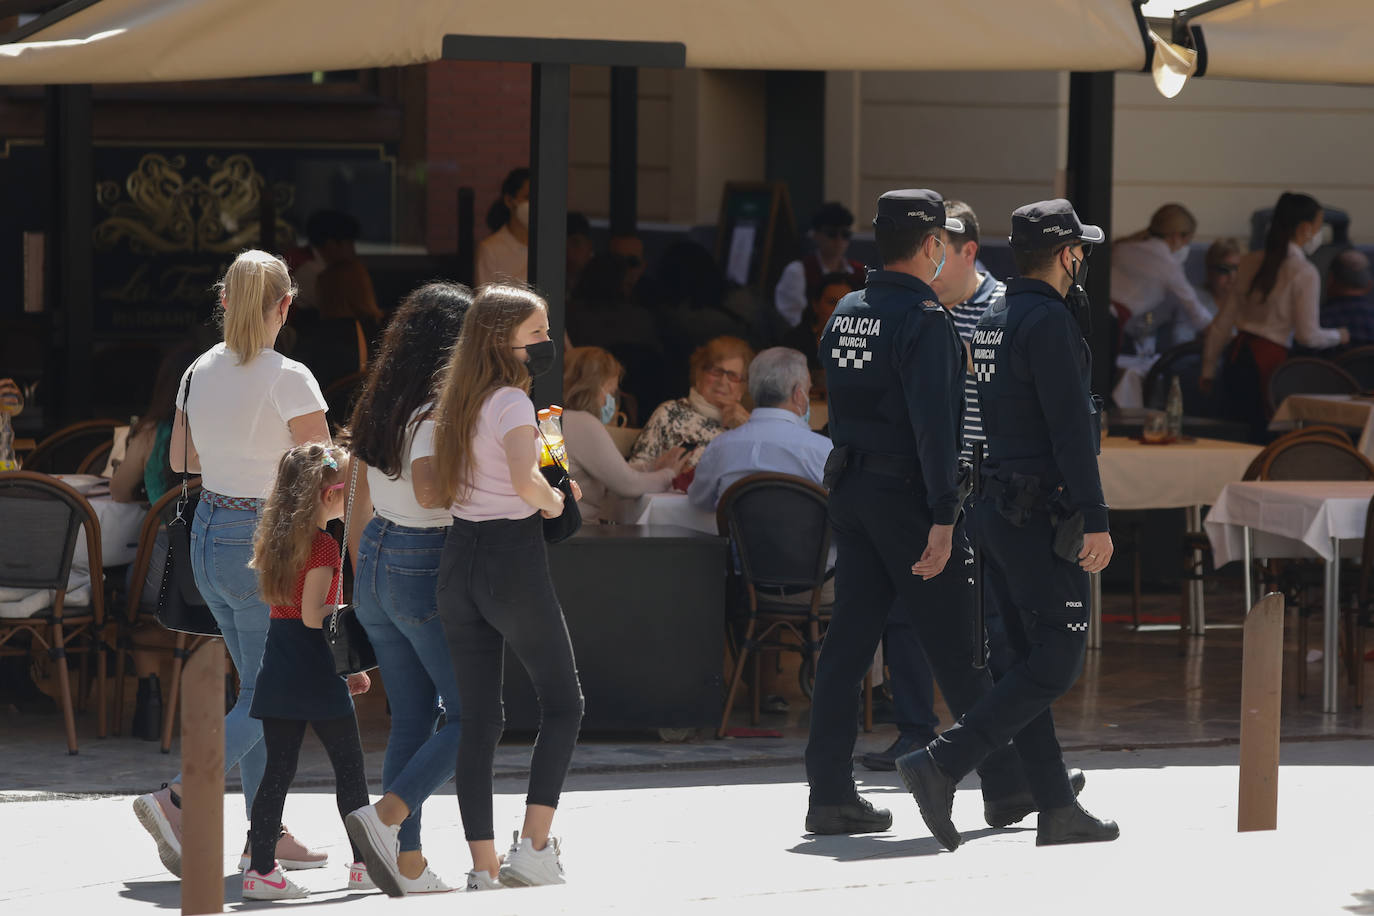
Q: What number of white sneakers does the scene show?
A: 6